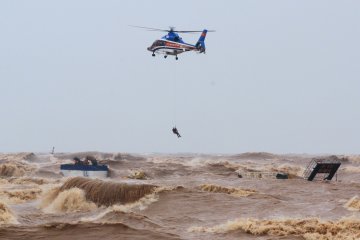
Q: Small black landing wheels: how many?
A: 3